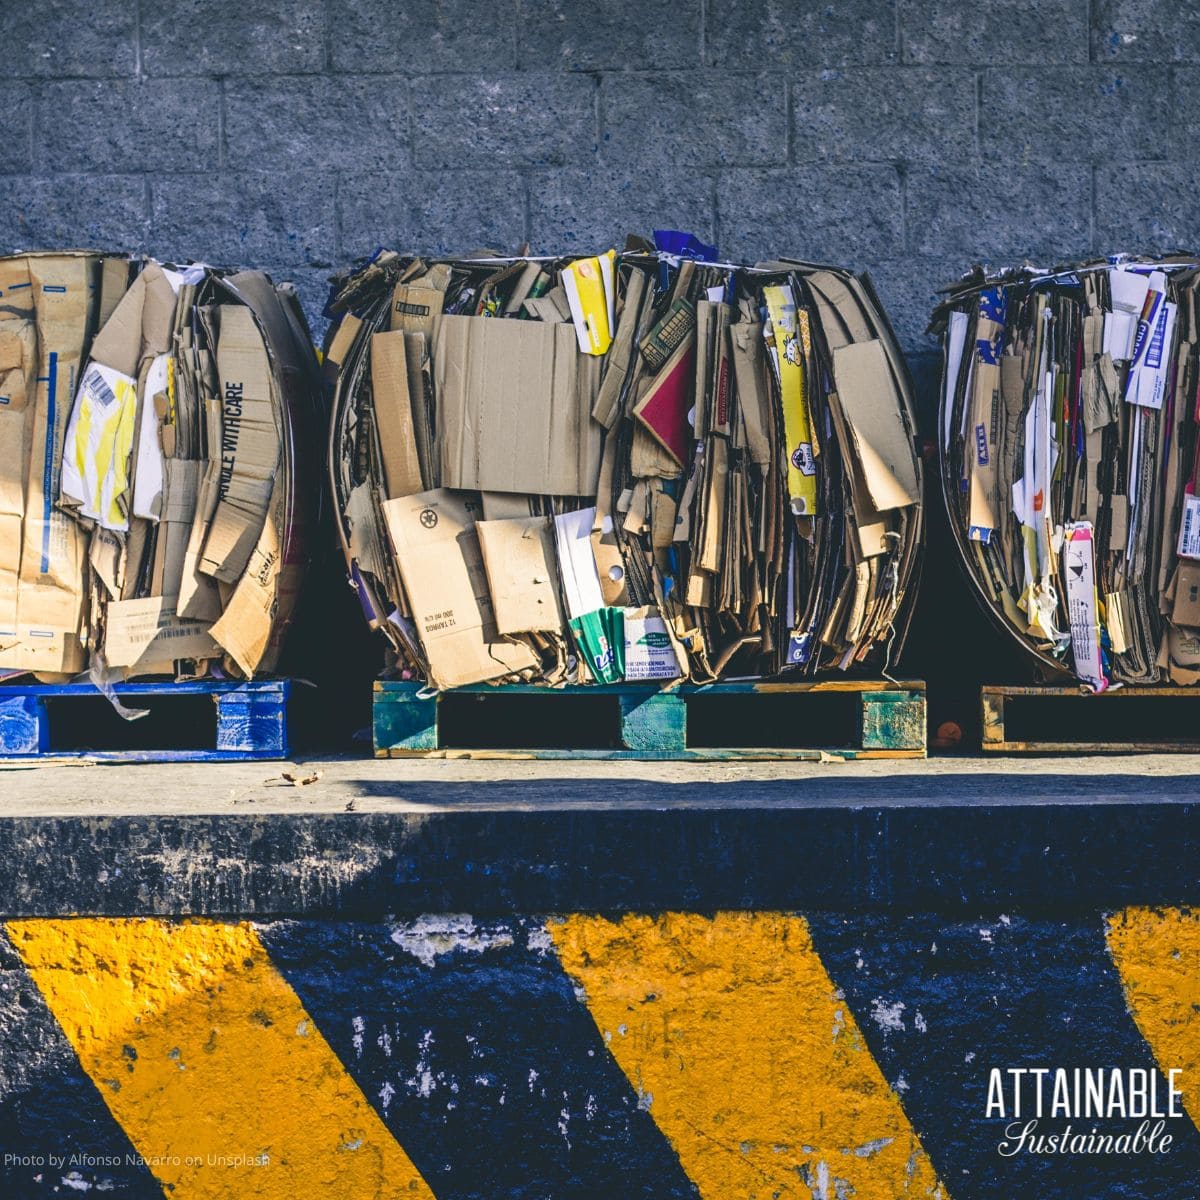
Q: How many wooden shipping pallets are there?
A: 3